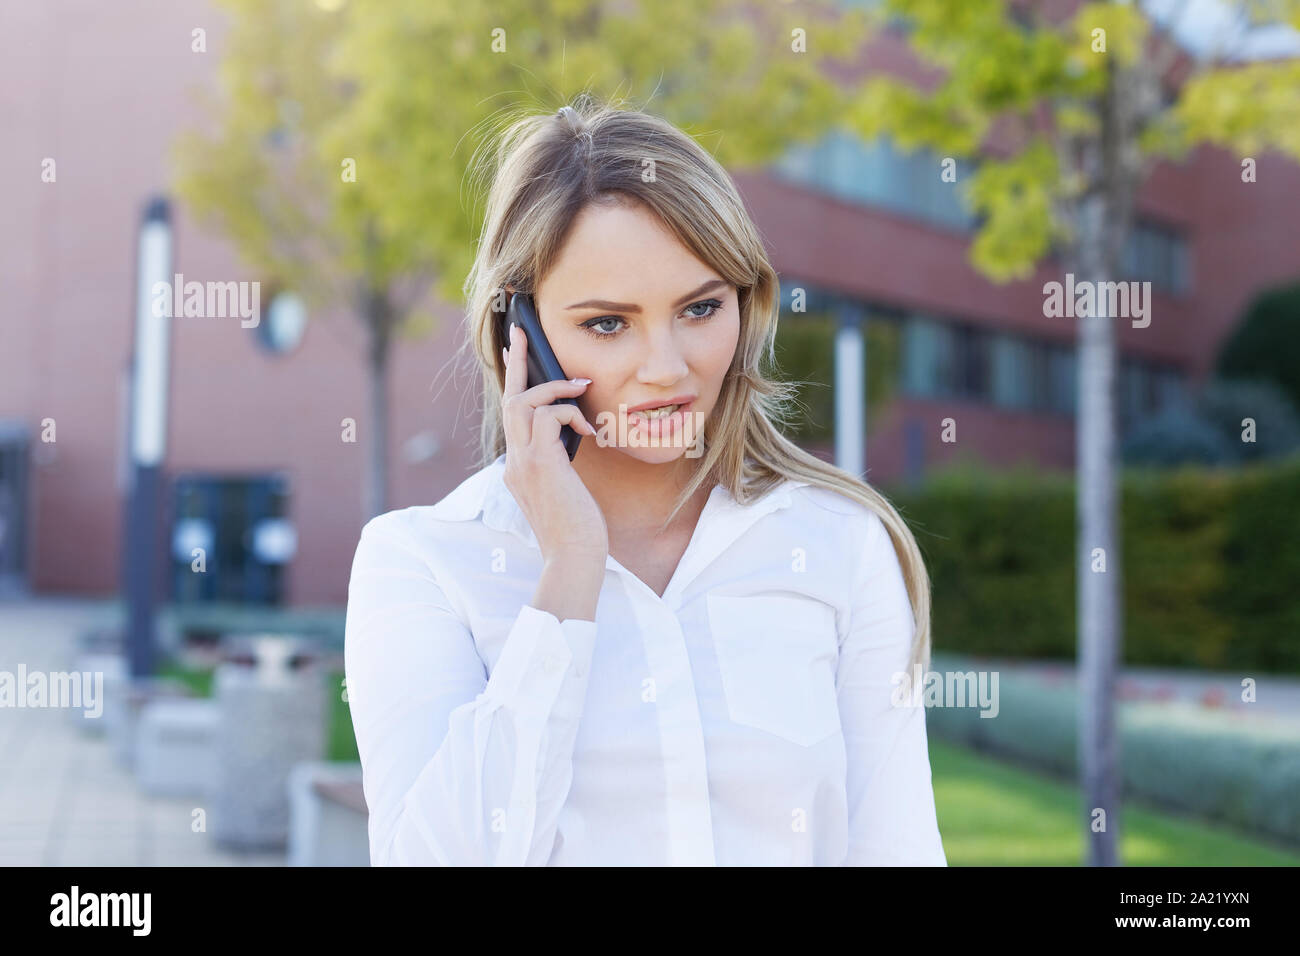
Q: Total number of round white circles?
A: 2